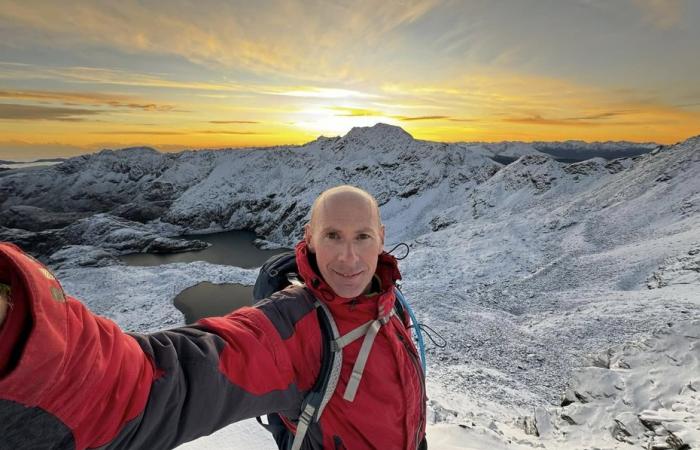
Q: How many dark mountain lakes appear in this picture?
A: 2